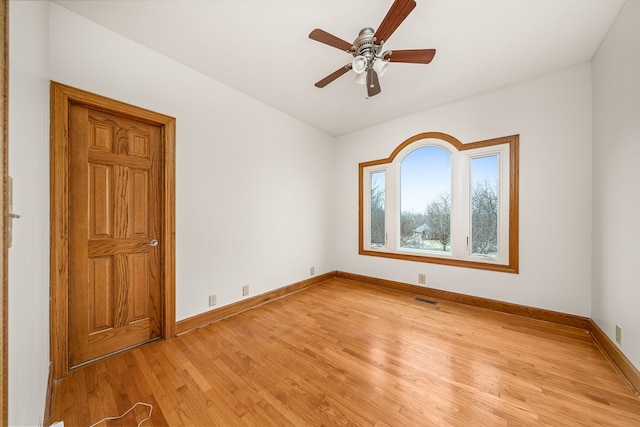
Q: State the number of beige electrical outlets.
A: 5